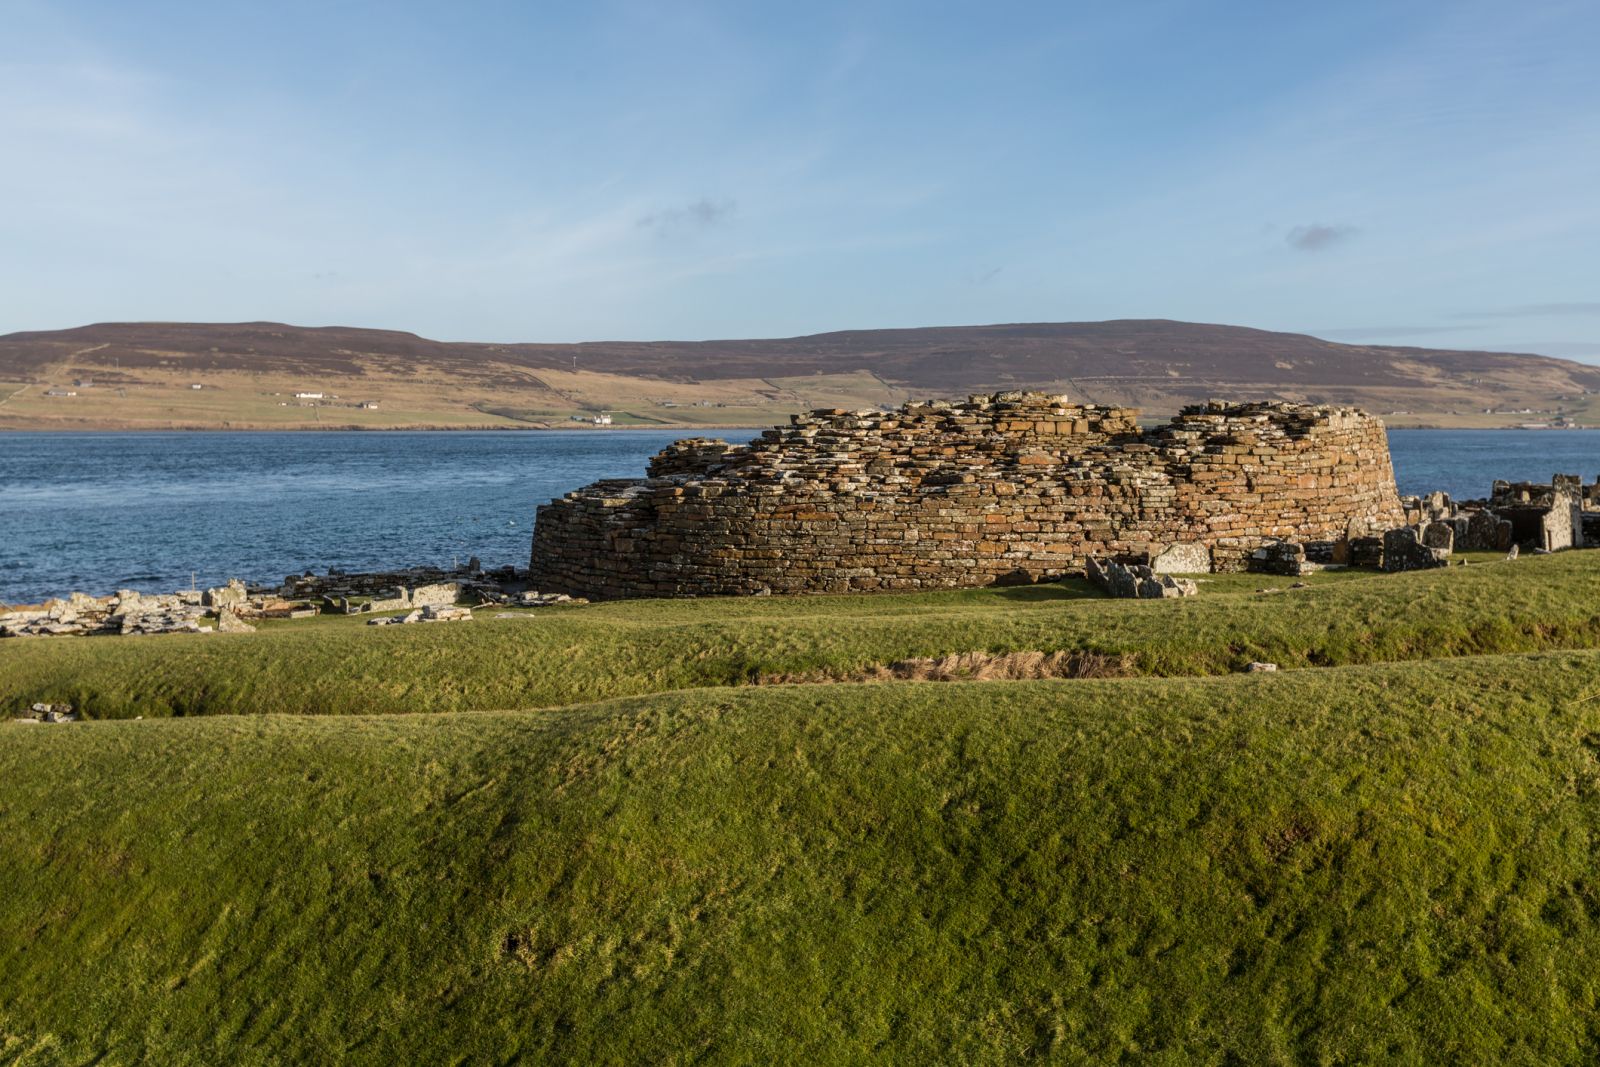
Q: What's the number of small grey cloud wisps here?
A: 2